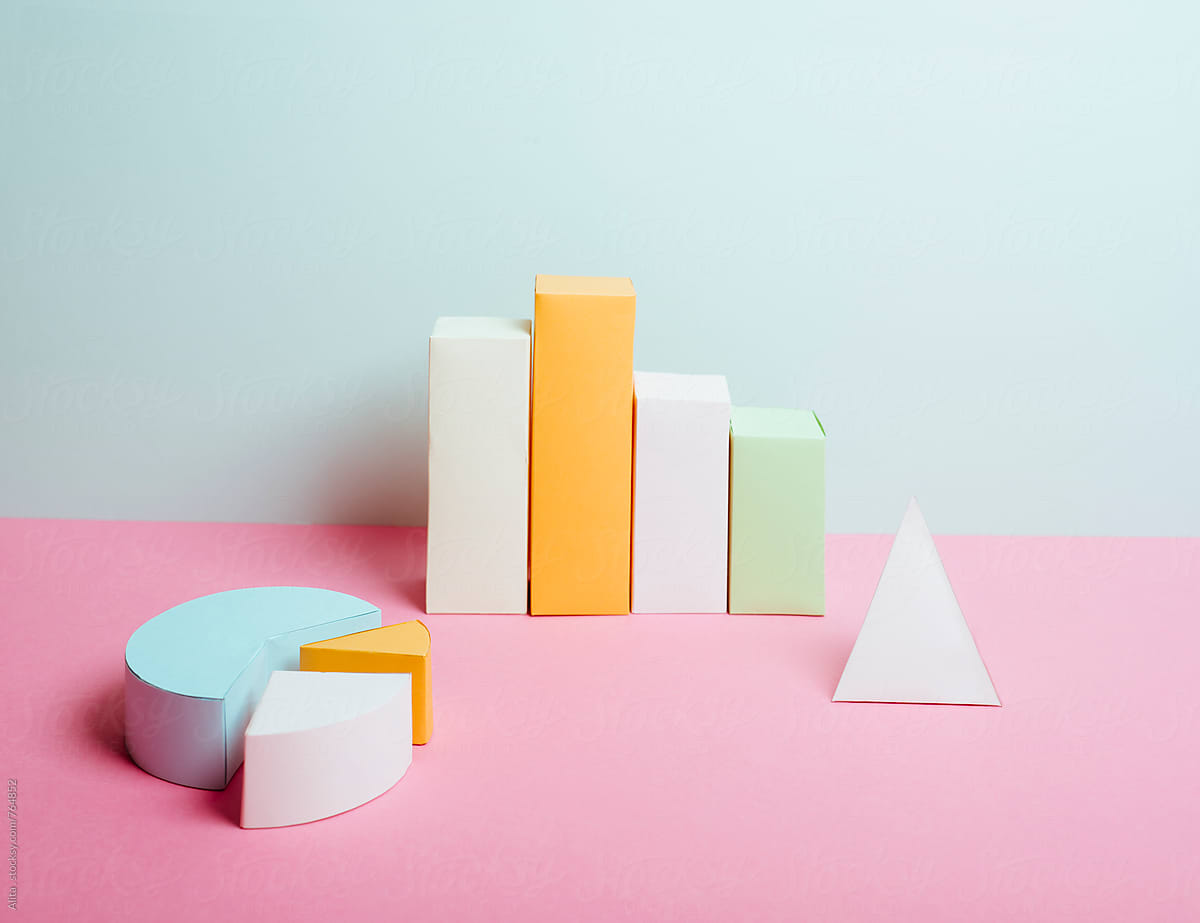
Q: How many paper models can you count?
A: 8